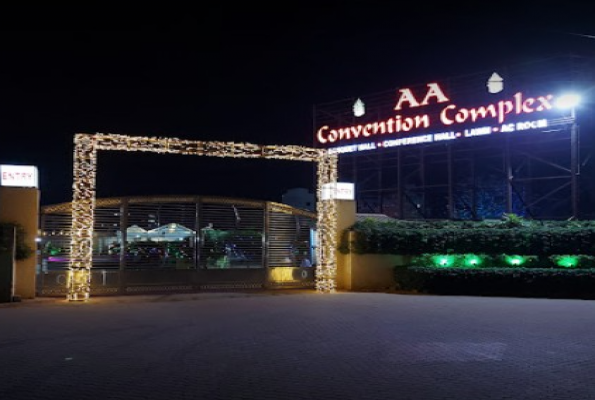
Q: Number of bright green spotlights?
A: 4